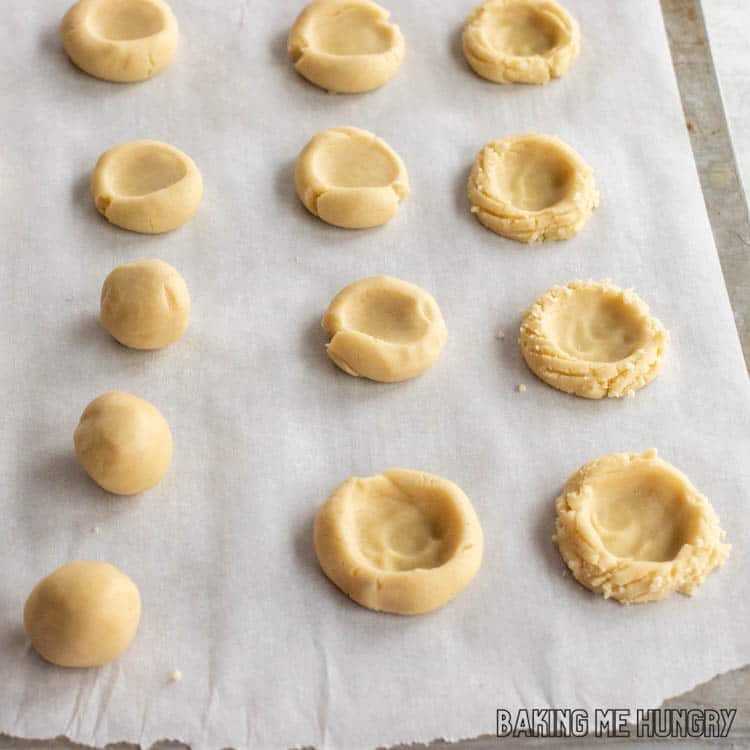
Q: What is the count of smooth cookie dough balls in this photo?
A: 3